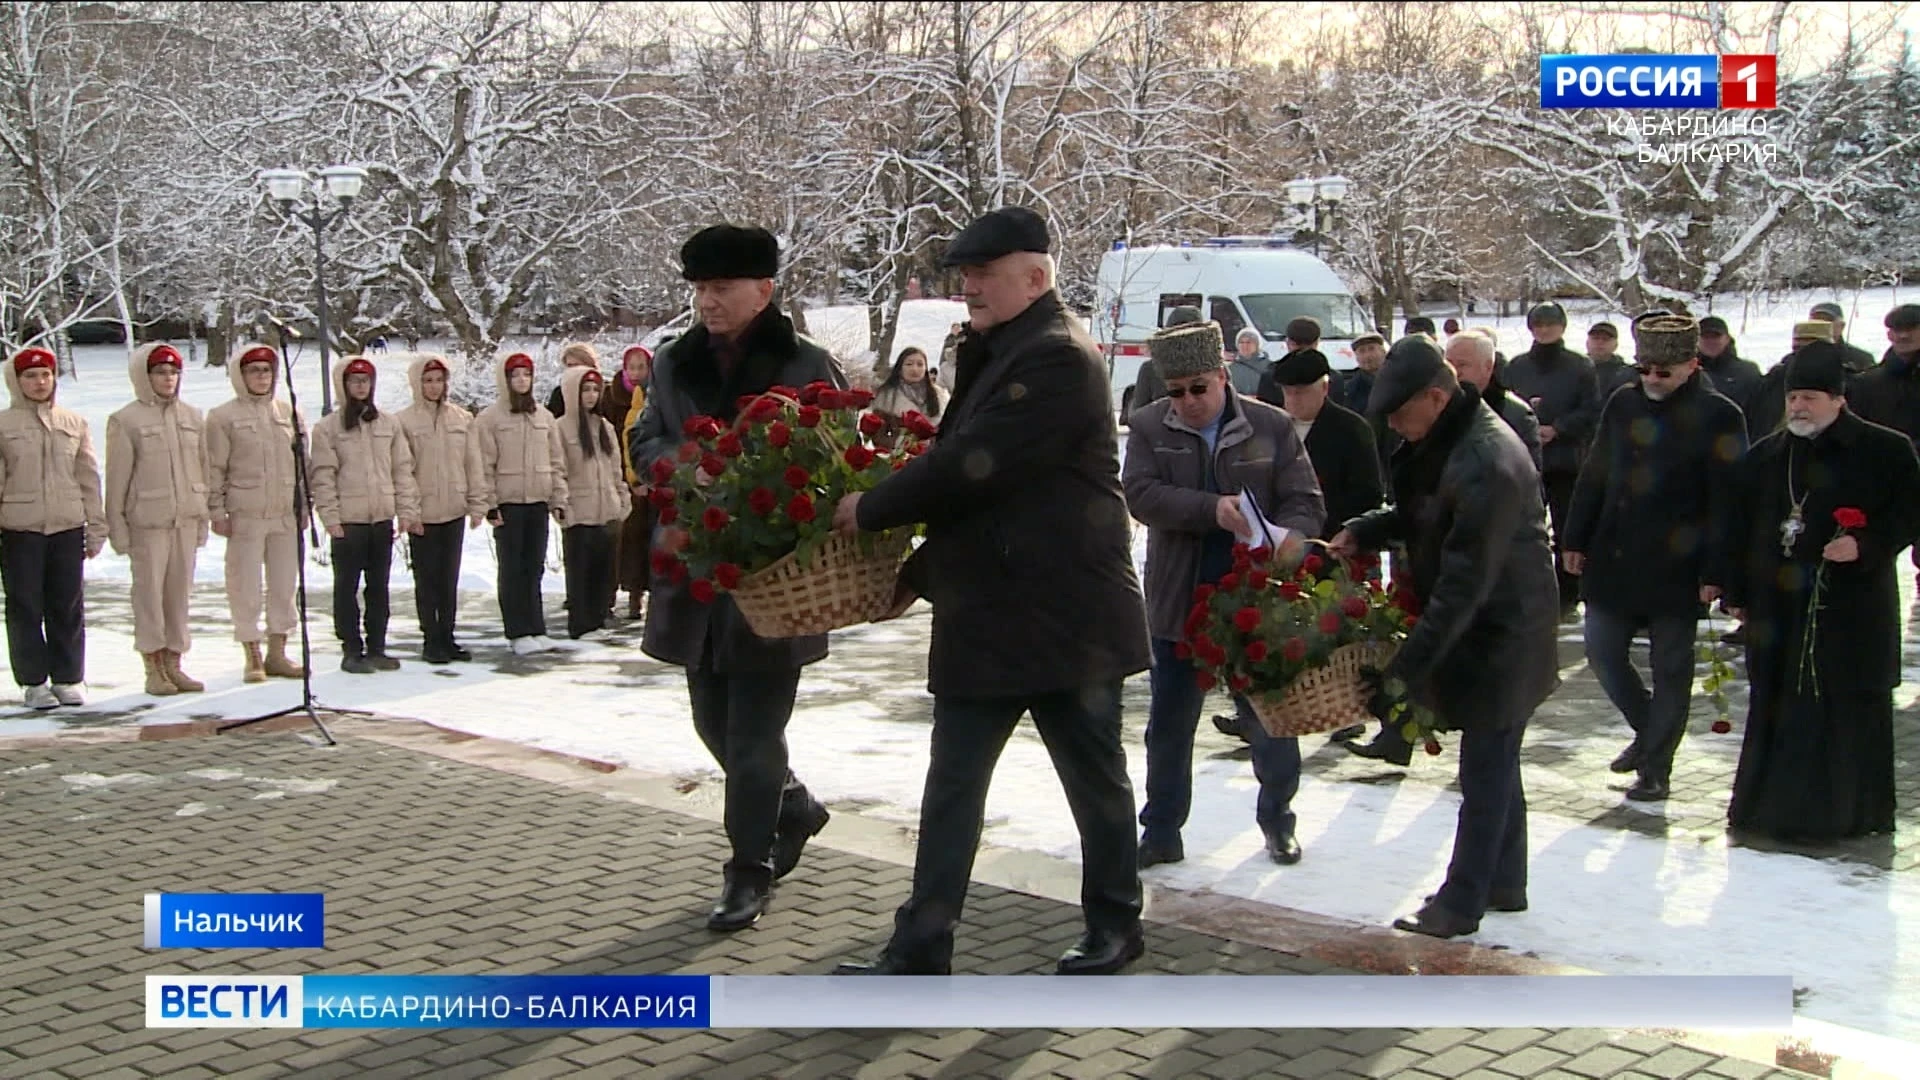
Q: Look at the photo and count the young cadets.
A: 7